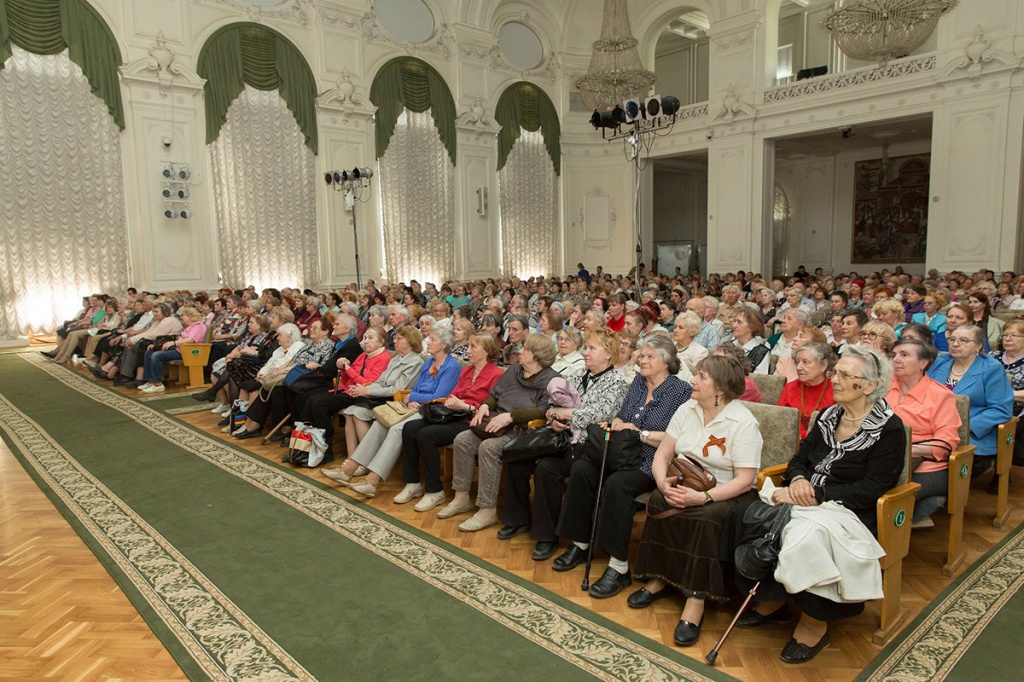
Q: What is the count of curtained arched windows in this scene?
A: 4